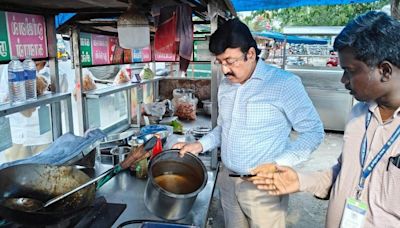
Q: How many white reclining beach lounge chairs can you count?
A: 0